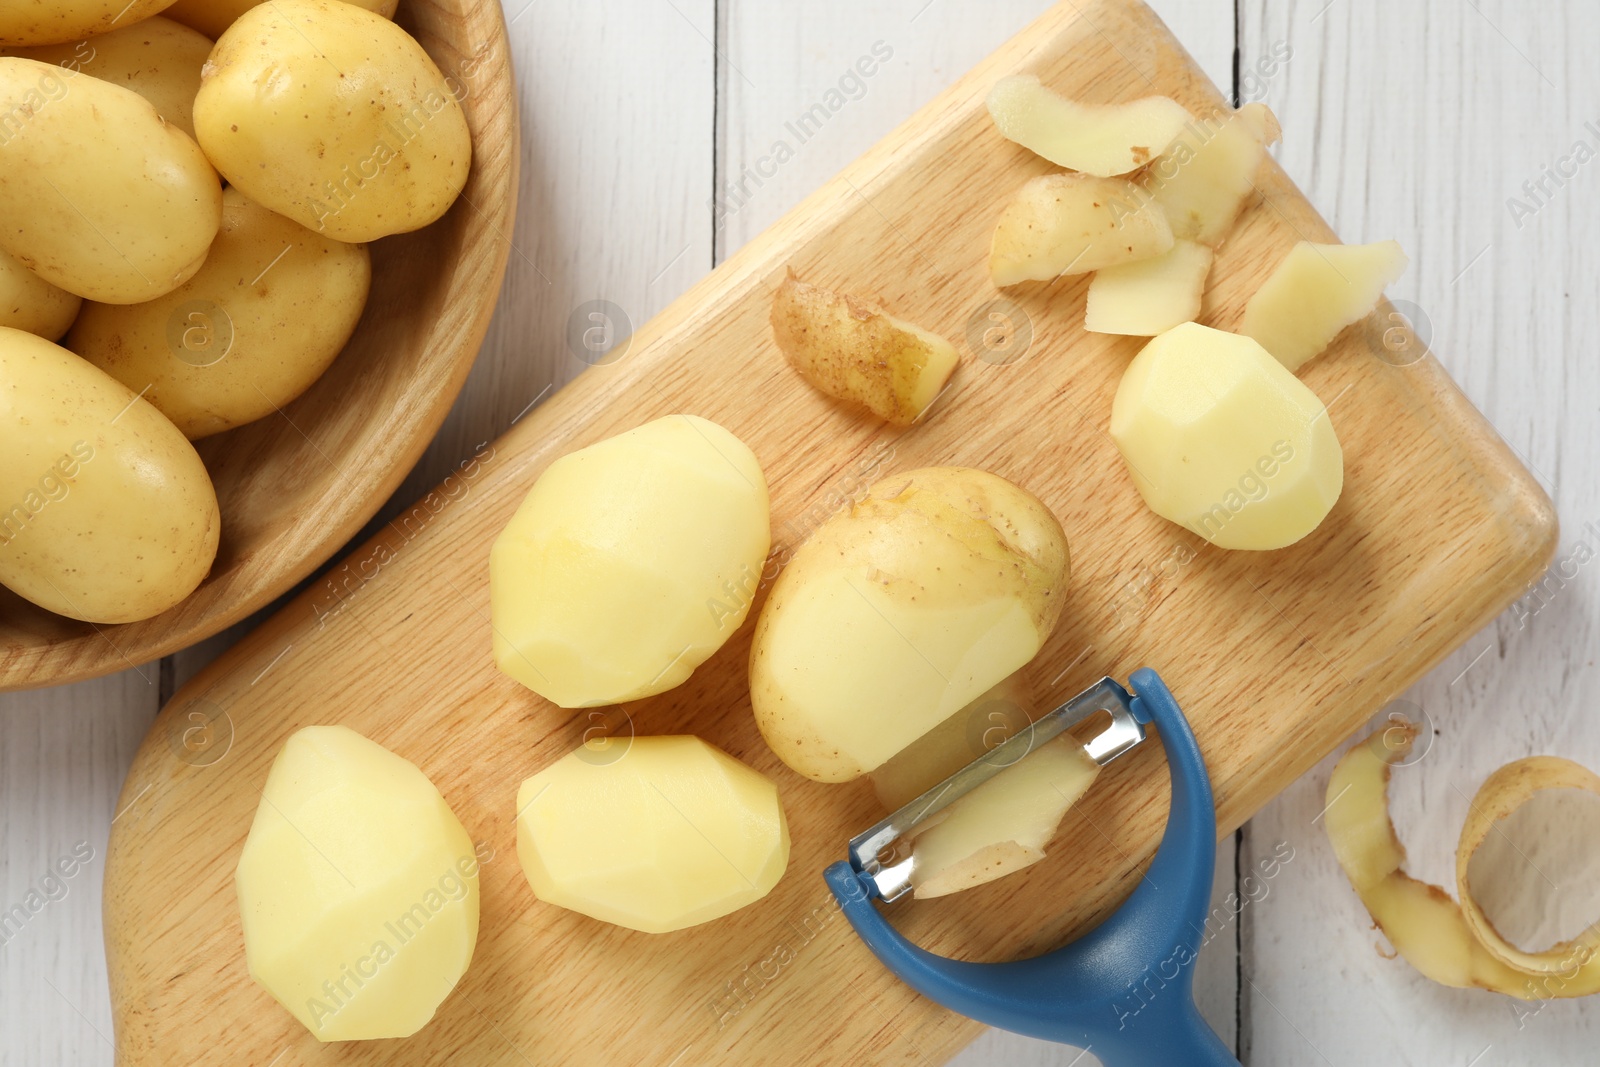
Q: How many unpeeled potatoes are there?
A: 8